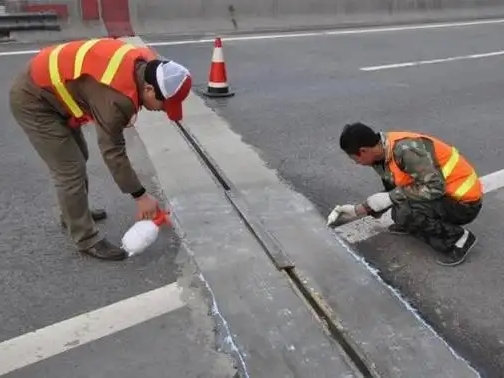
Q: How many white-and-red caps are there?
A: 1